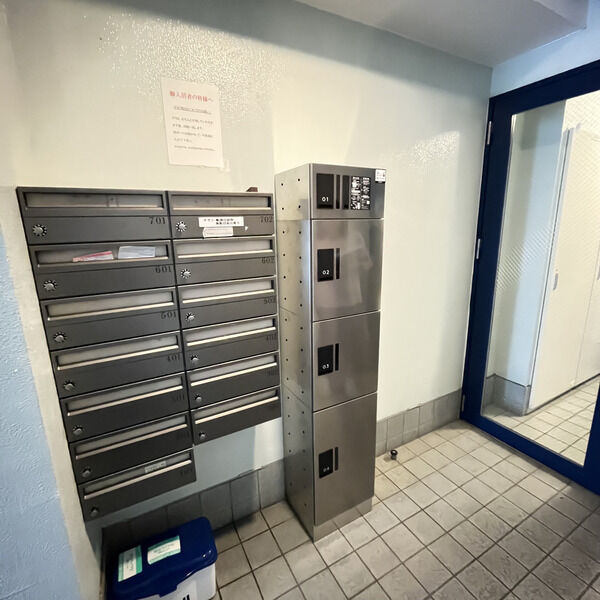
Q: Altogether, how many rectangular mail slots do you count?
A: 13